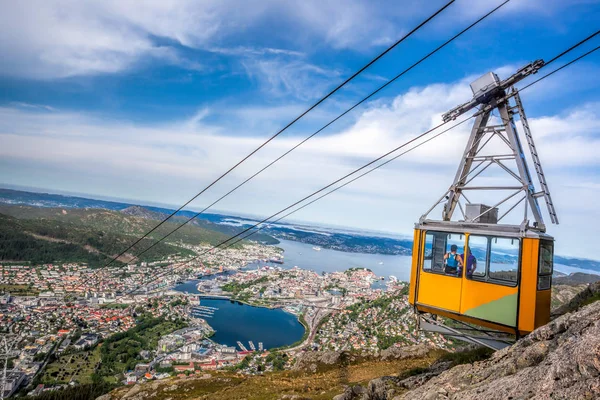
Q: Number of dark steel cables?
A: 4